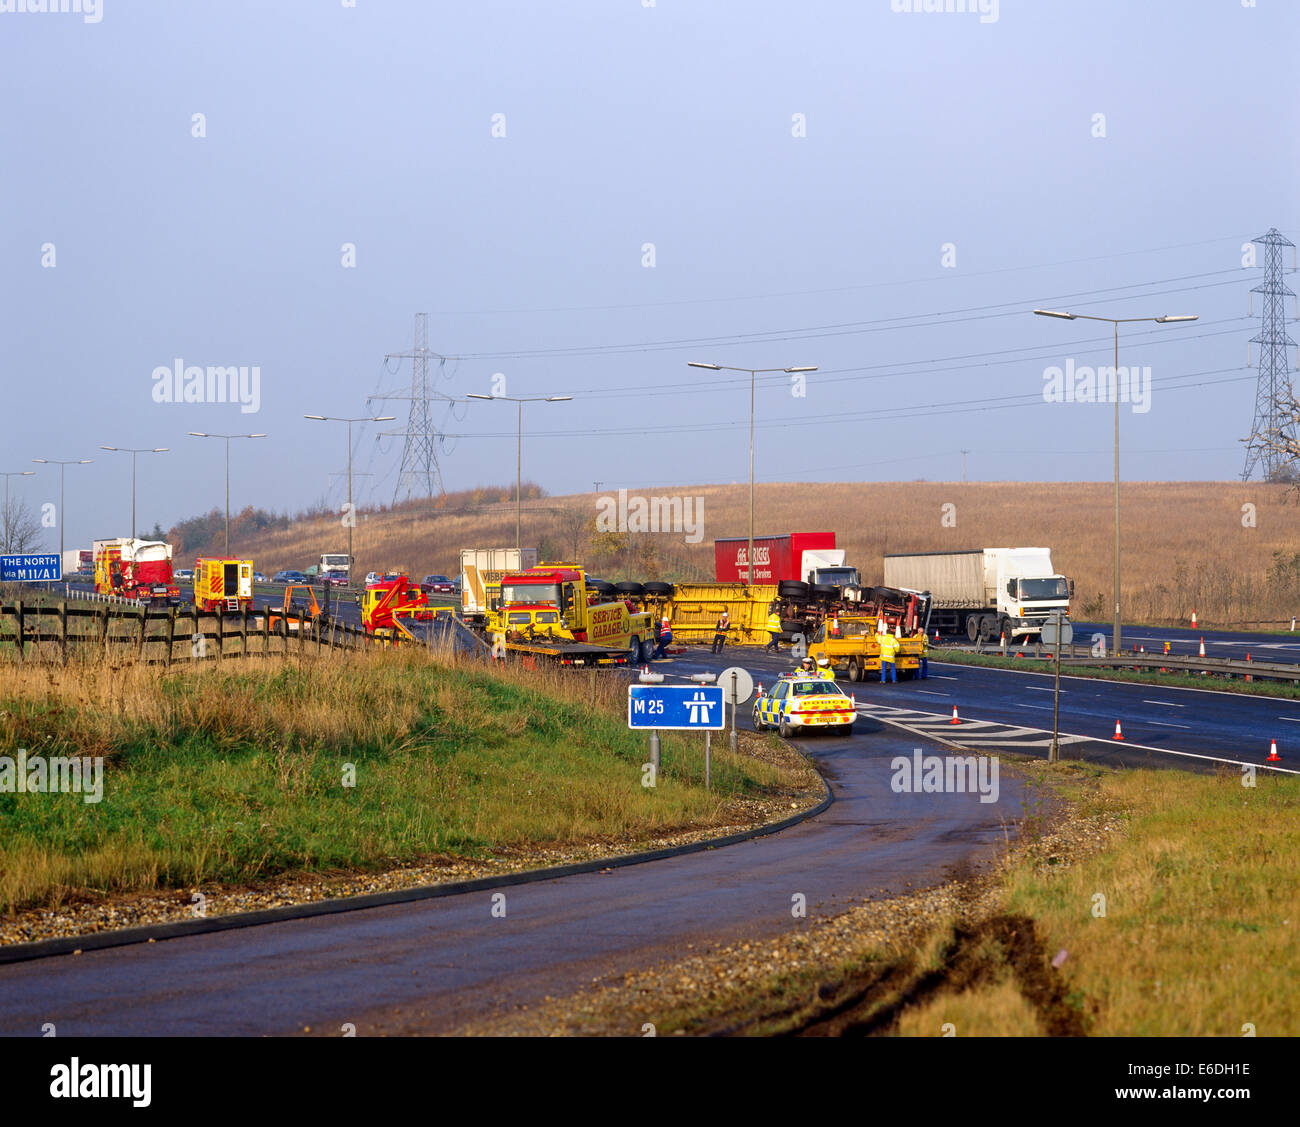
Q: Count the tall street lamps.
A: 8